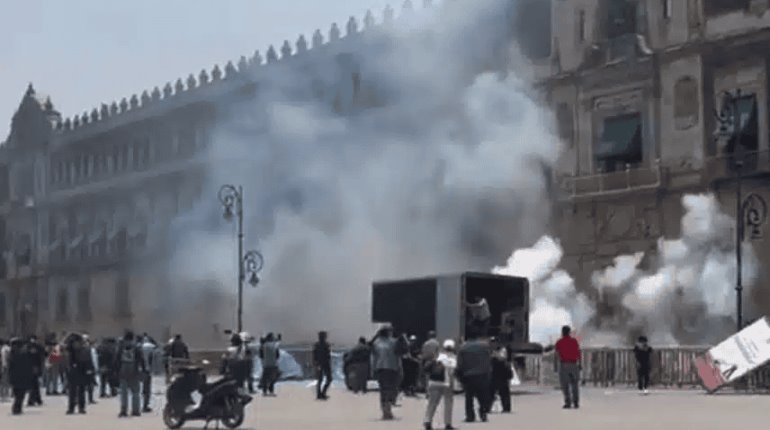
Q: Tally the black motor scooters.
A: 1